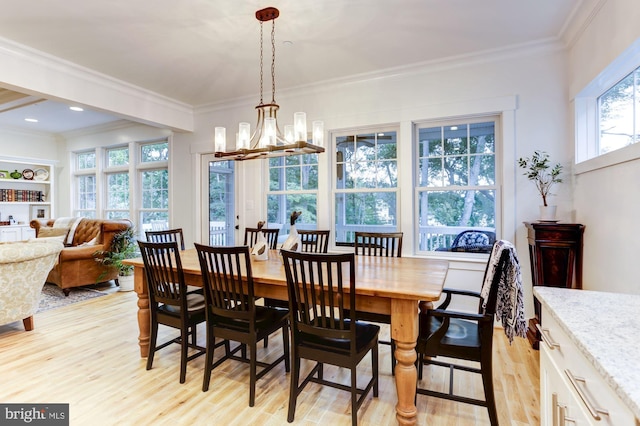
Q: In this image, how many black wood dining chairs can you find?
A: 8